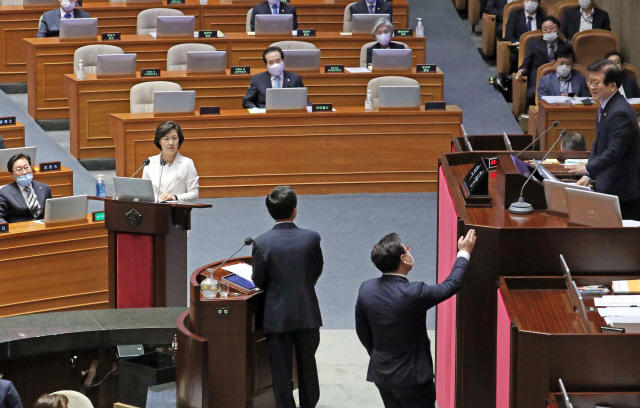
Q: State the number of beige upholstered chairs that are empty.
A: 6